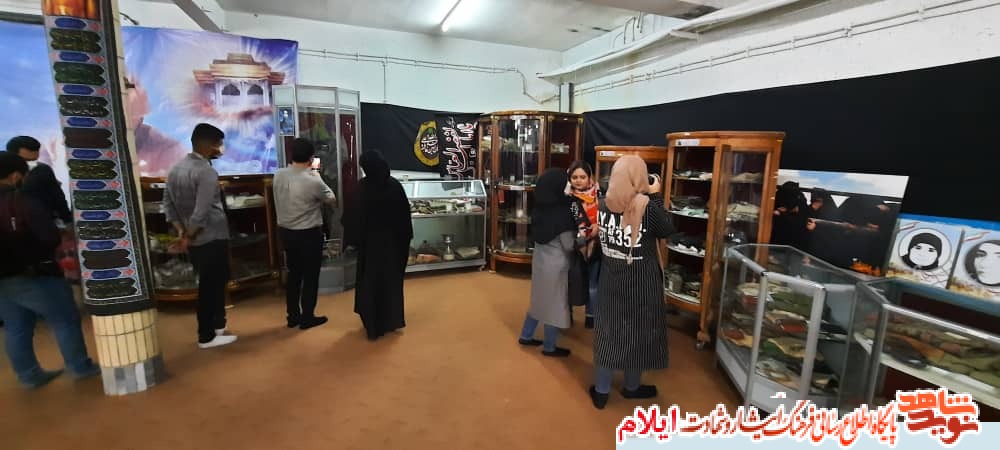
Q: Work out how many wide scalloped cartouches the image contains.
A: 9